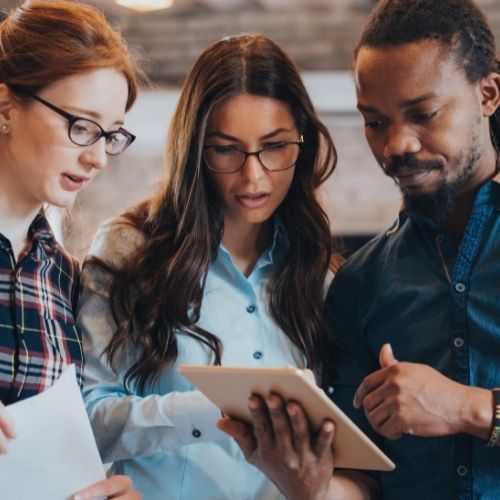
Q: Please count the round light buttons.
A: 3